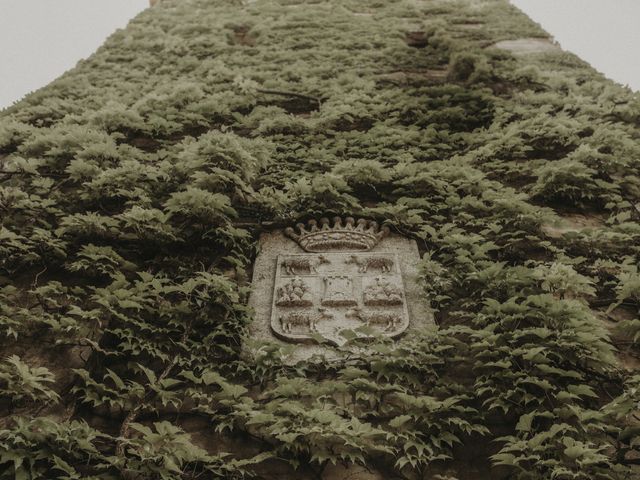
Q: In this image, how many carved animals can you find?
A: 4